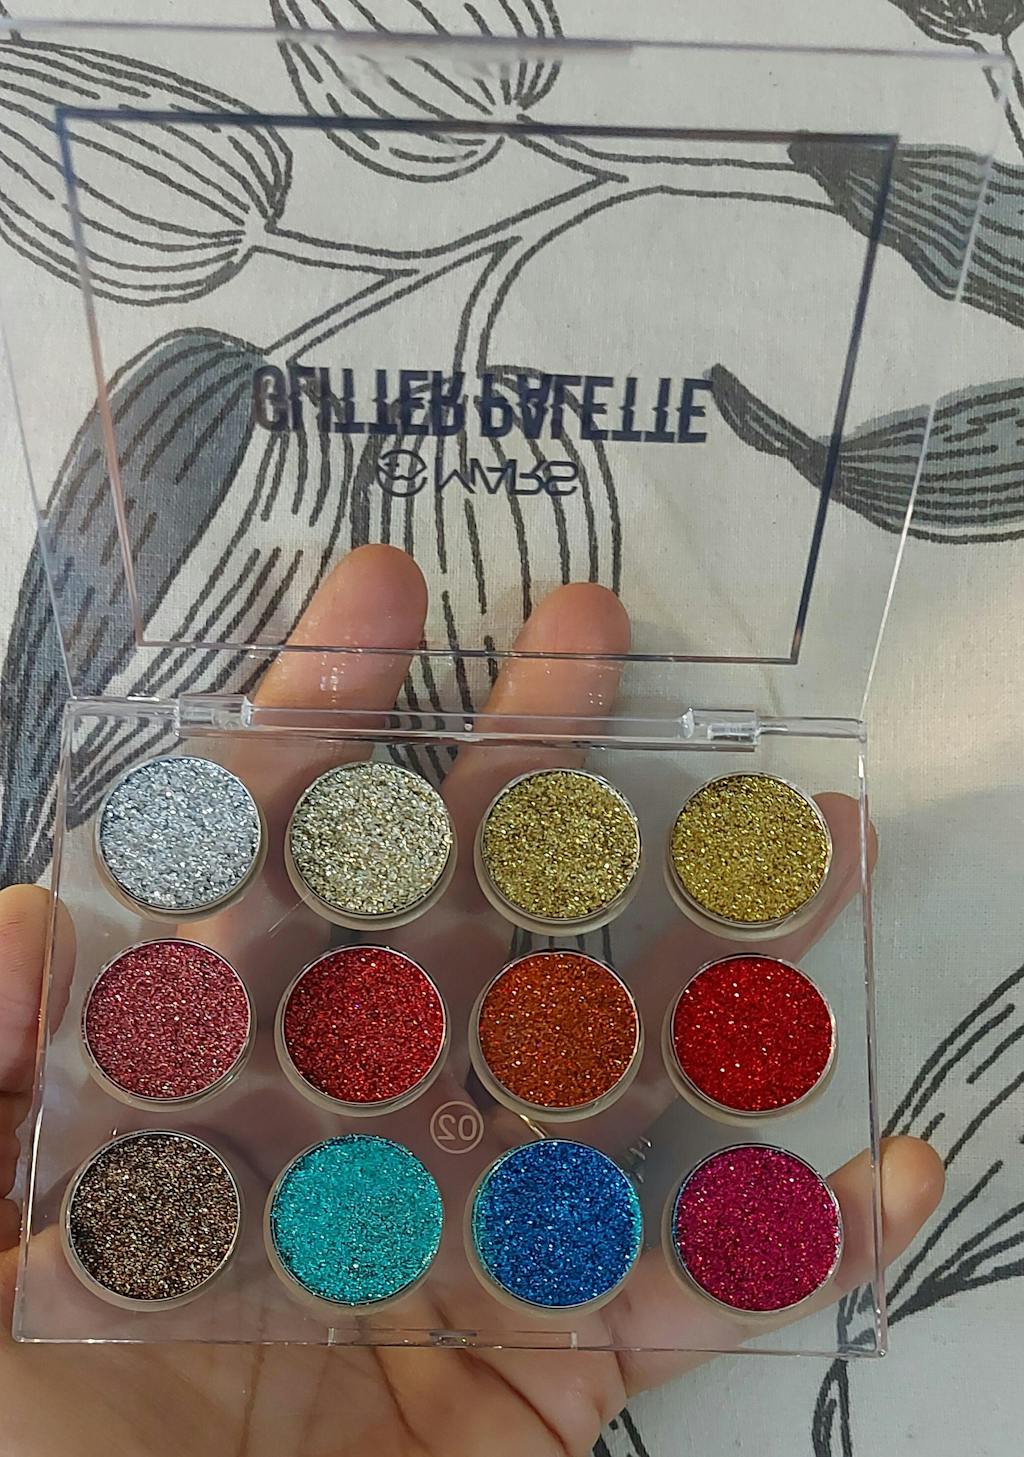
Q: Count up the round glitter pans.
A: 12